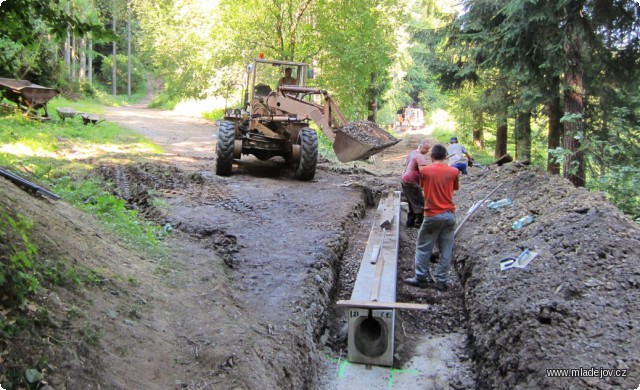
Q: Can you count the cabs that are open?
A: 1